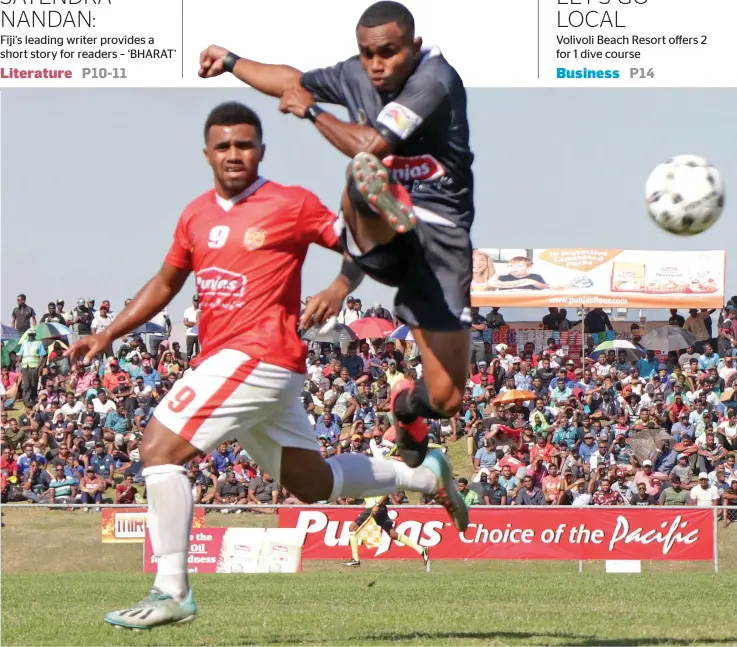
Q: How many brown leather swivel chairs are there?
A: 0